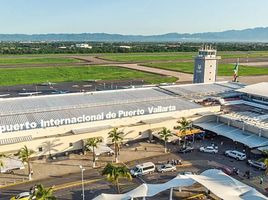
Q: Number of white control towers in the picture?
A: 1